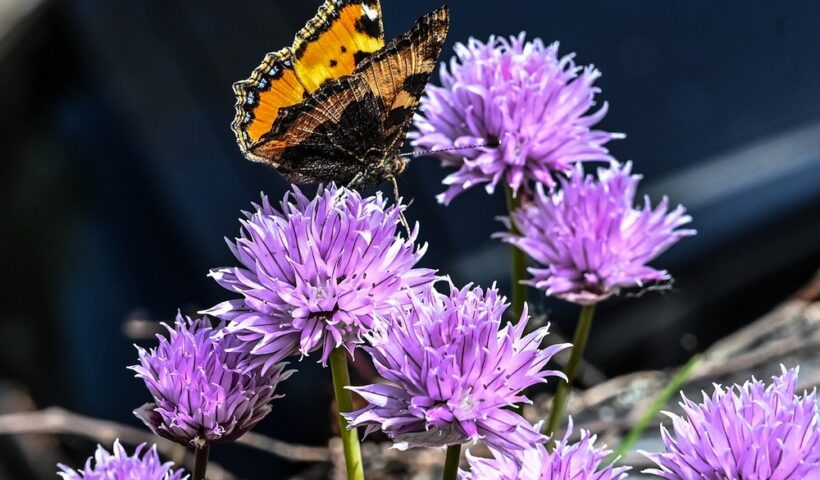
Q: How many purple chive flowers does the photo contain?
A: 8